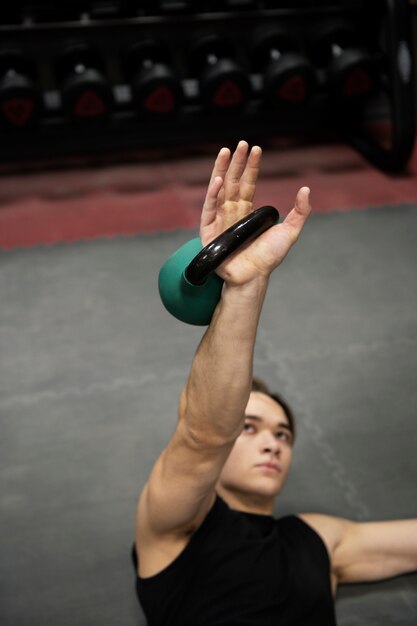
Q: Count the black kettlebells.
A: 0